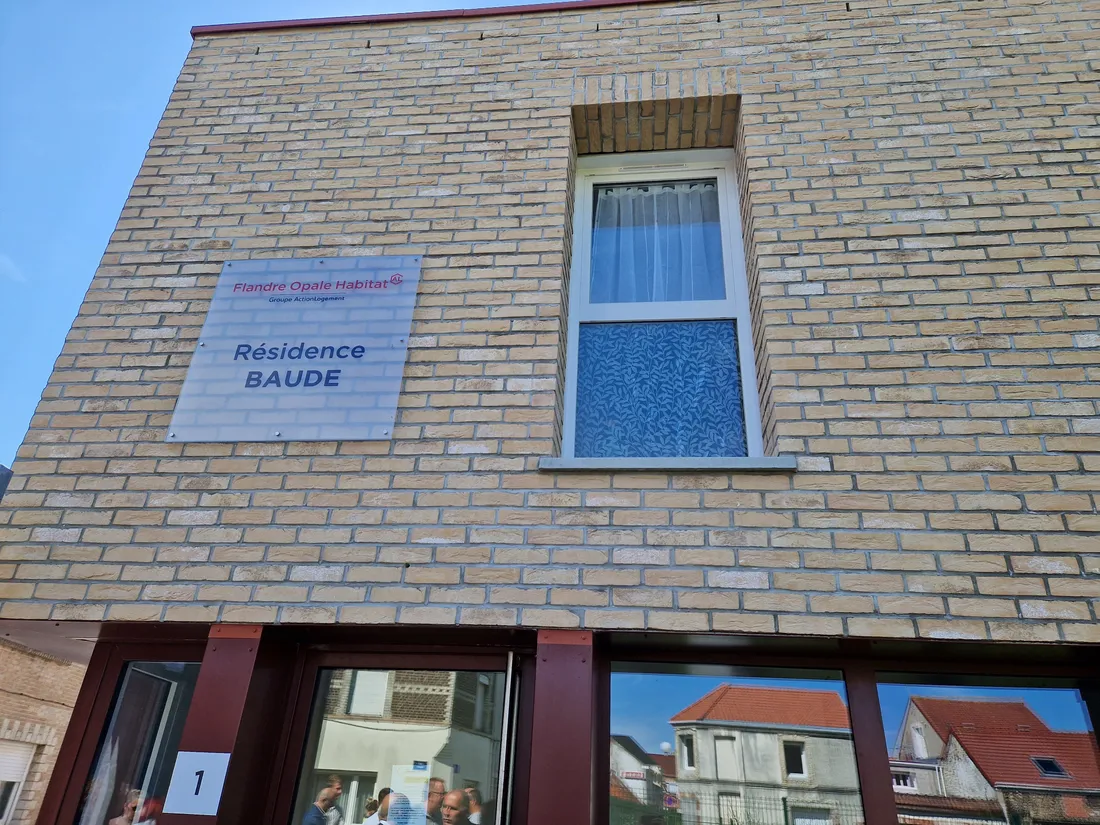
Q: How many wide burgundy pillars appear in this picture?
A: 2